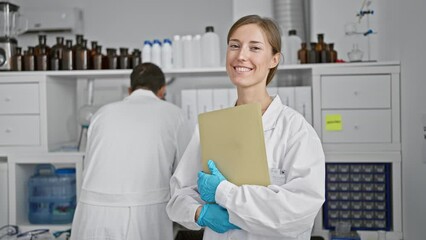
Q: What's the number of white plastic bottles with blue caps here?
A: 3